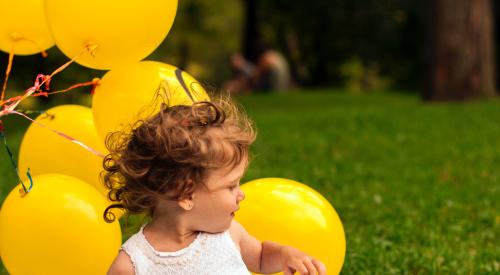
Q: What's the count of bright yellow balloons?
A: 6